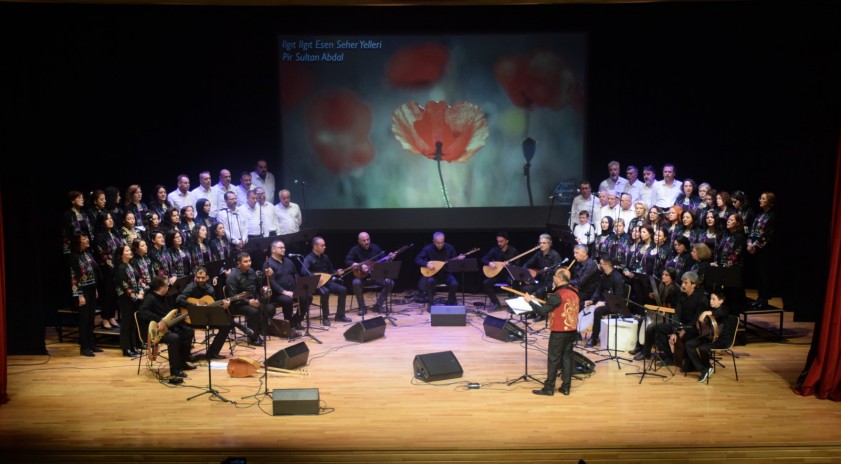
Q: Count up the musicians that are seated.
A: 14